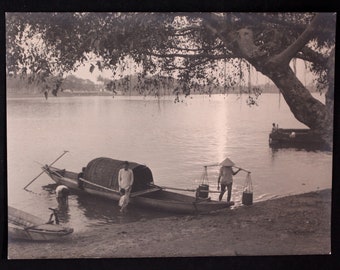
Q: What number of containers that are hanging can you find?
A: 2